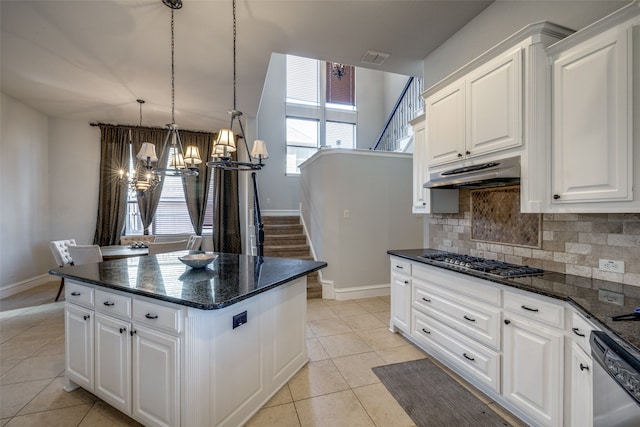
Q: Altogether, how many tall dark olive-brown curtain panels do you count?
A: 4